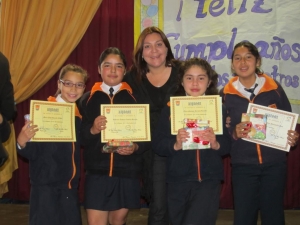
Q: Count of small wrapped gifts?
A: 3